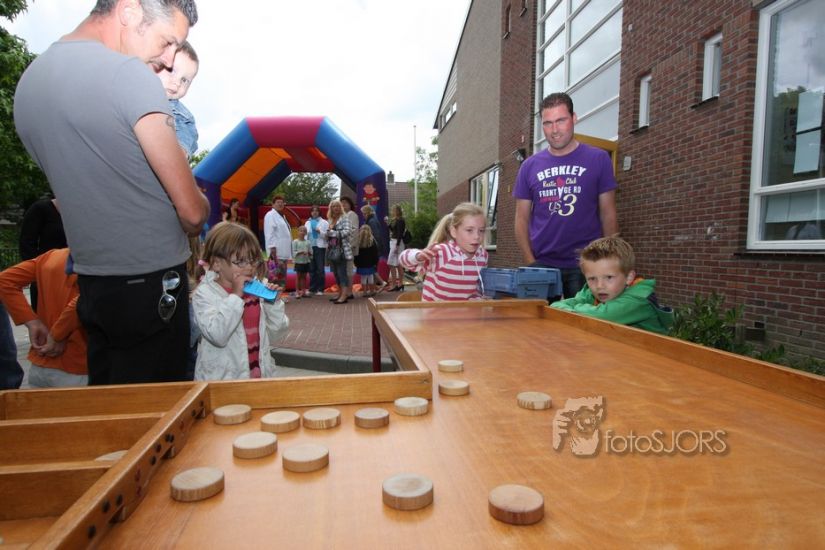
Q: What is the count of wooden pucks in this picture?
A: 14